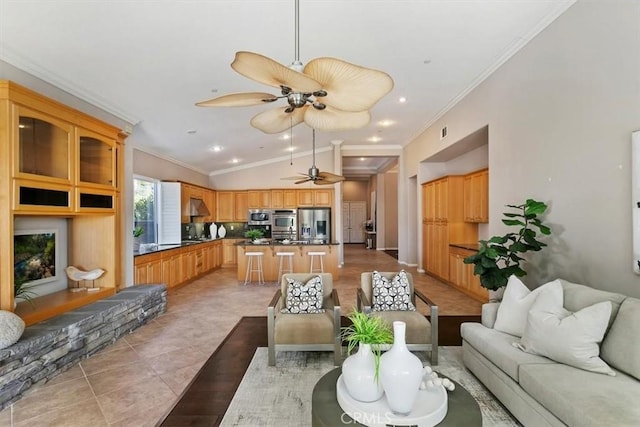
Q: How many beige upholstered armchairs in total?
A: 2